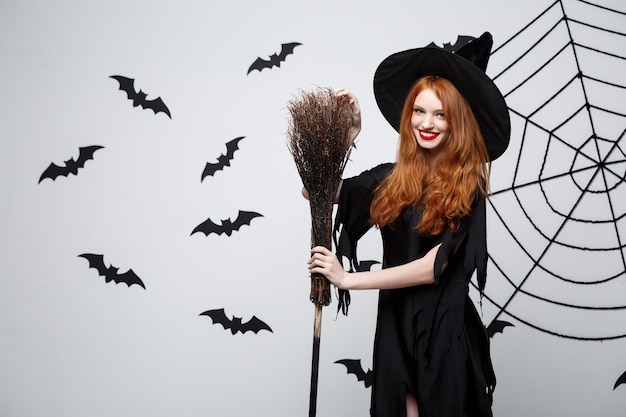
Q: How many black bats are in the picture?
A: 12